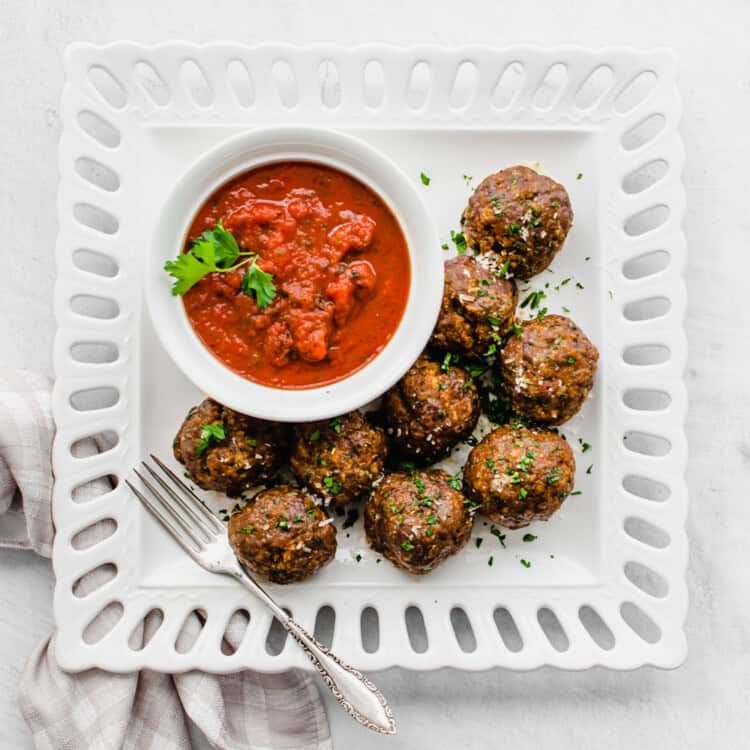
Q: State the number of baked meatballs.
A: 9